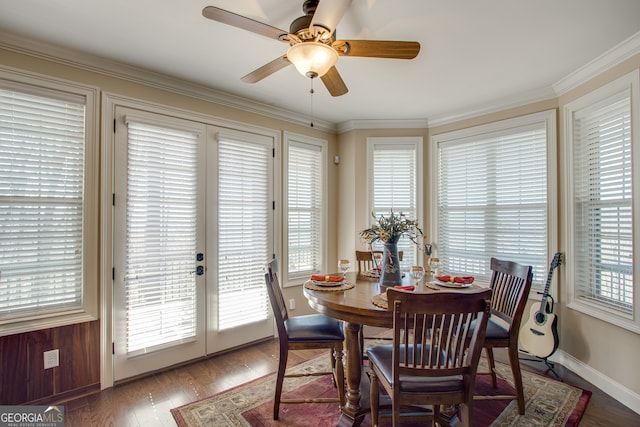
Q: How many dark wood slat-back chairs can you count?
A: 4